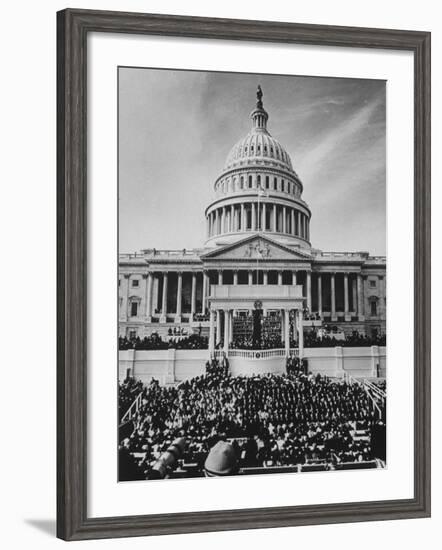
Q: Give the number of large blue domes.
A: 0